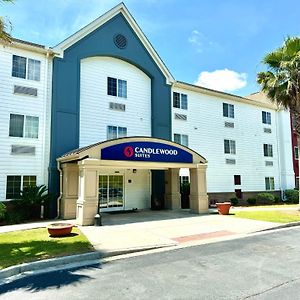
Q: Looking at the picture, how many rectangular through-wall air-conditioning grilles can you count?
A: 8